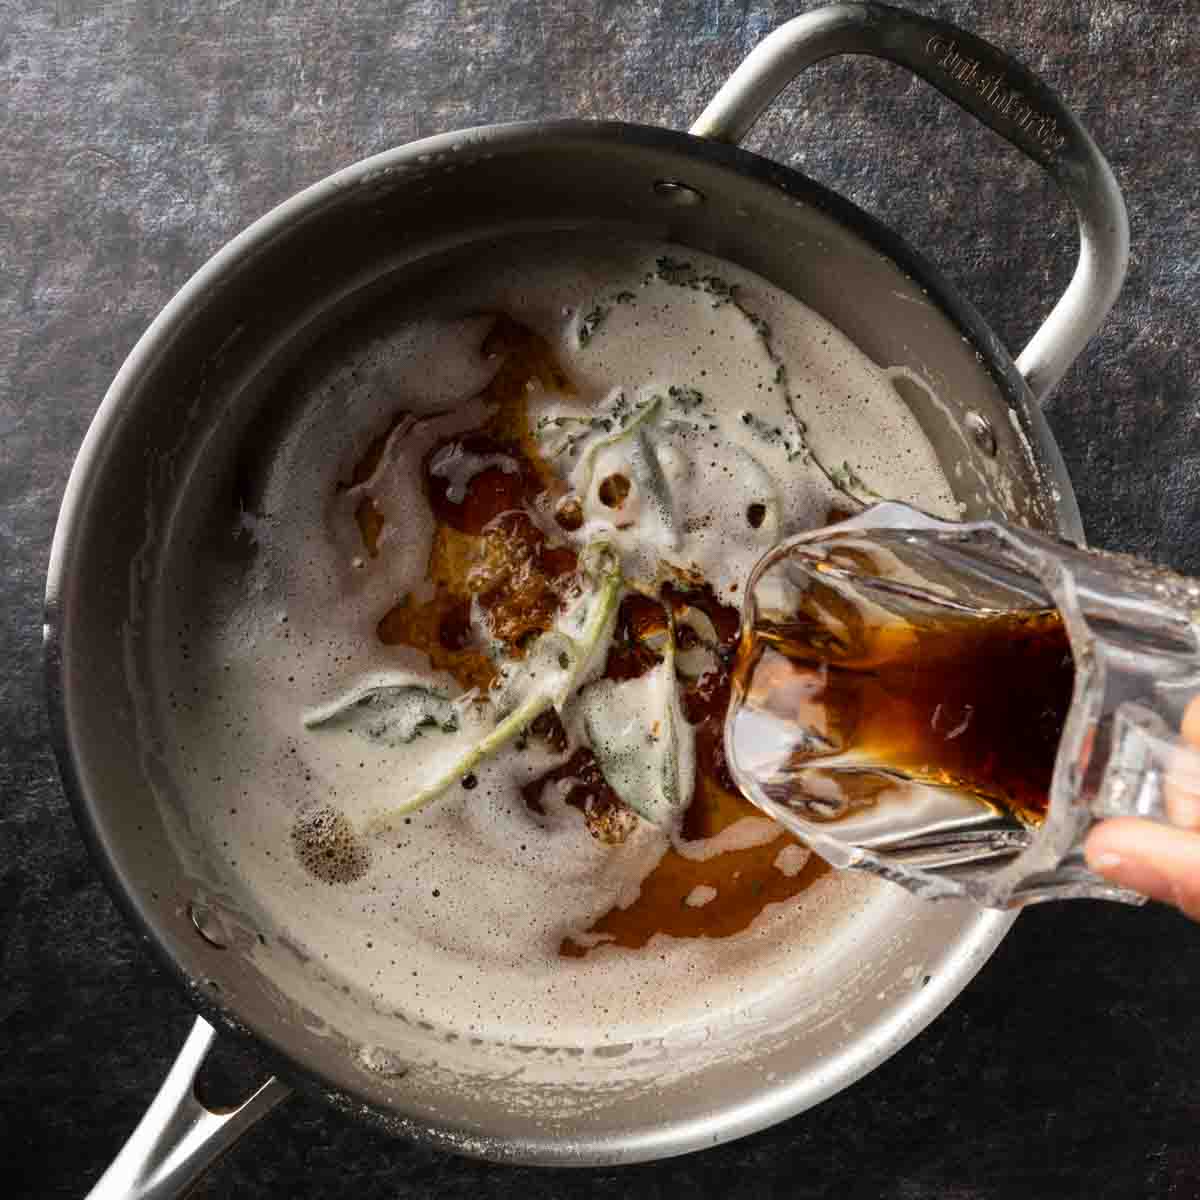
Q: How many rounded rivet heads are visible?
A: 4